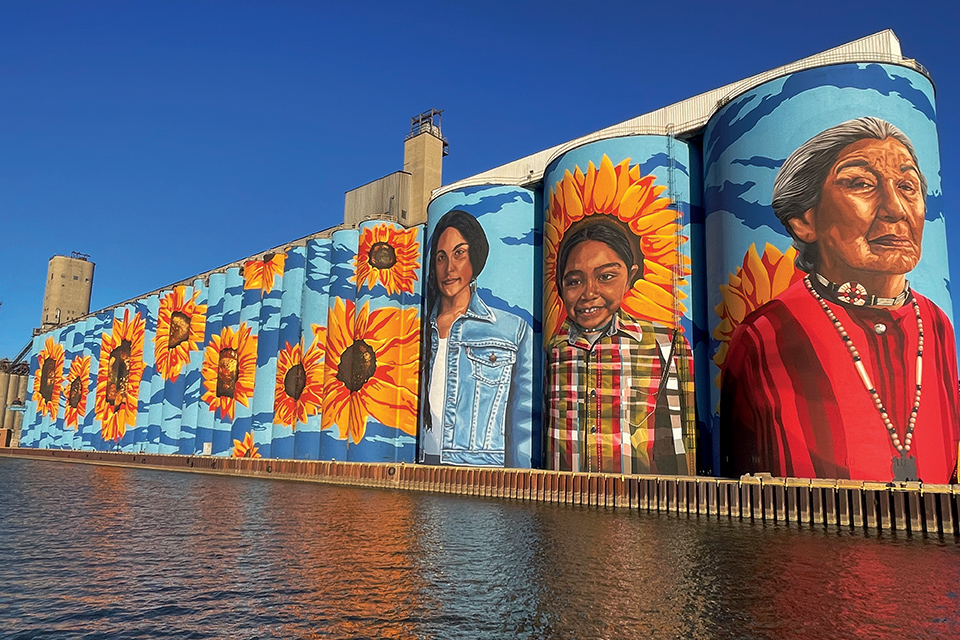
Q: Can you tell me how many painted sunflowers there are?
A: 12